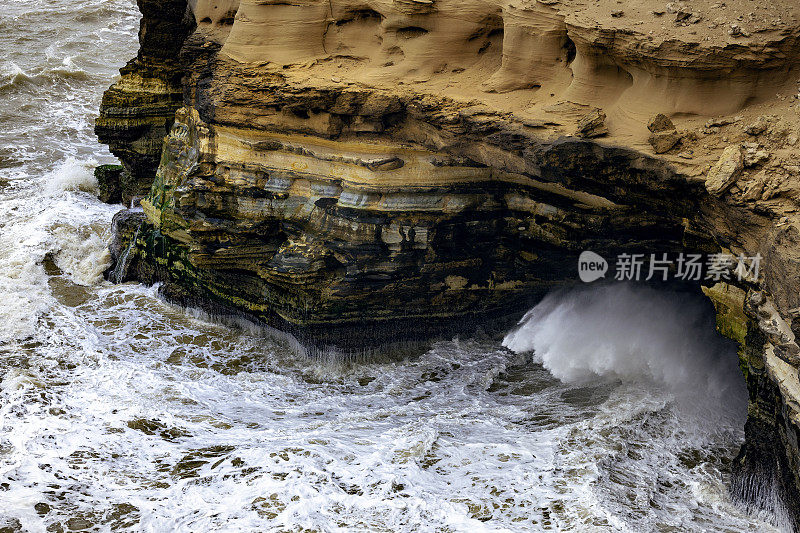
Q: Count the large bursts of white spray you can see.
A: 1